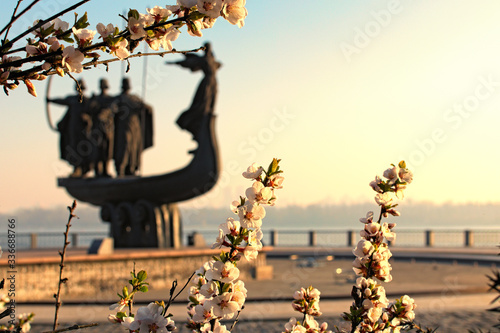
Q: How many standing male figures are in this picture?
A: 3